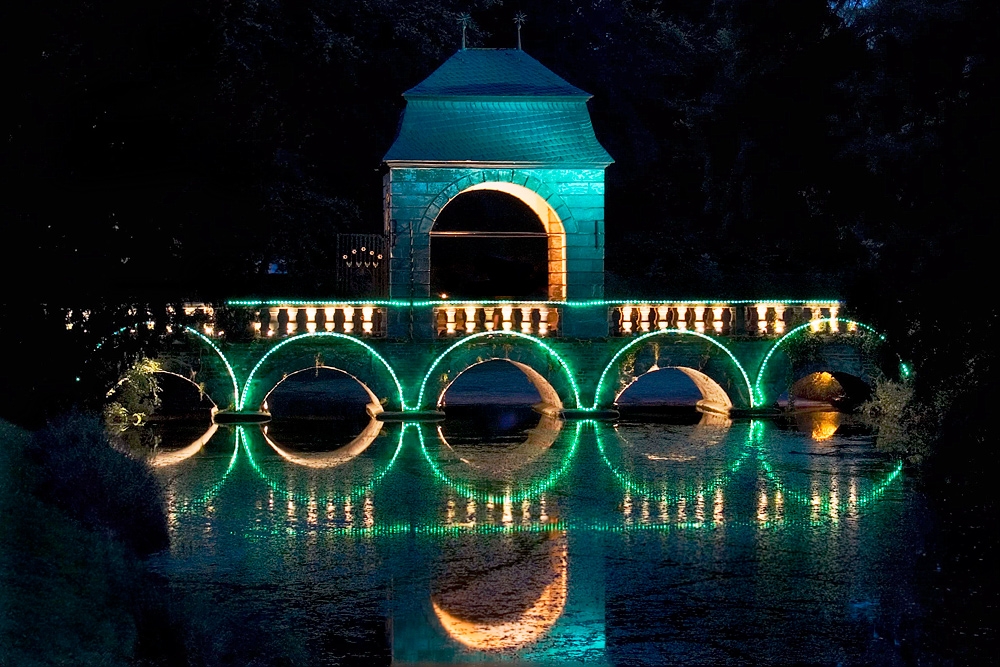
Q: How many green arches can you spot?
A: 5